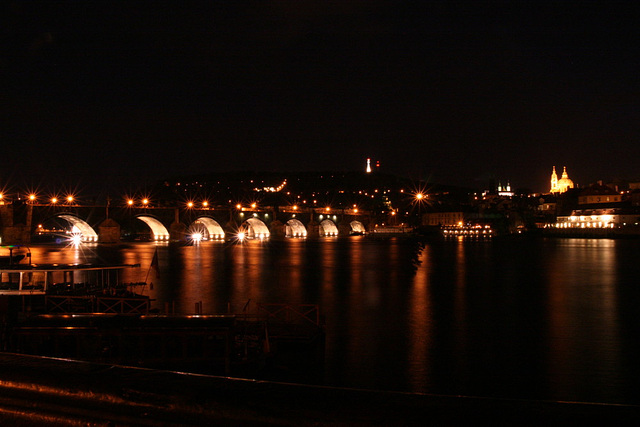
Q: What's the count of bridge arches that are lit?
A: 7